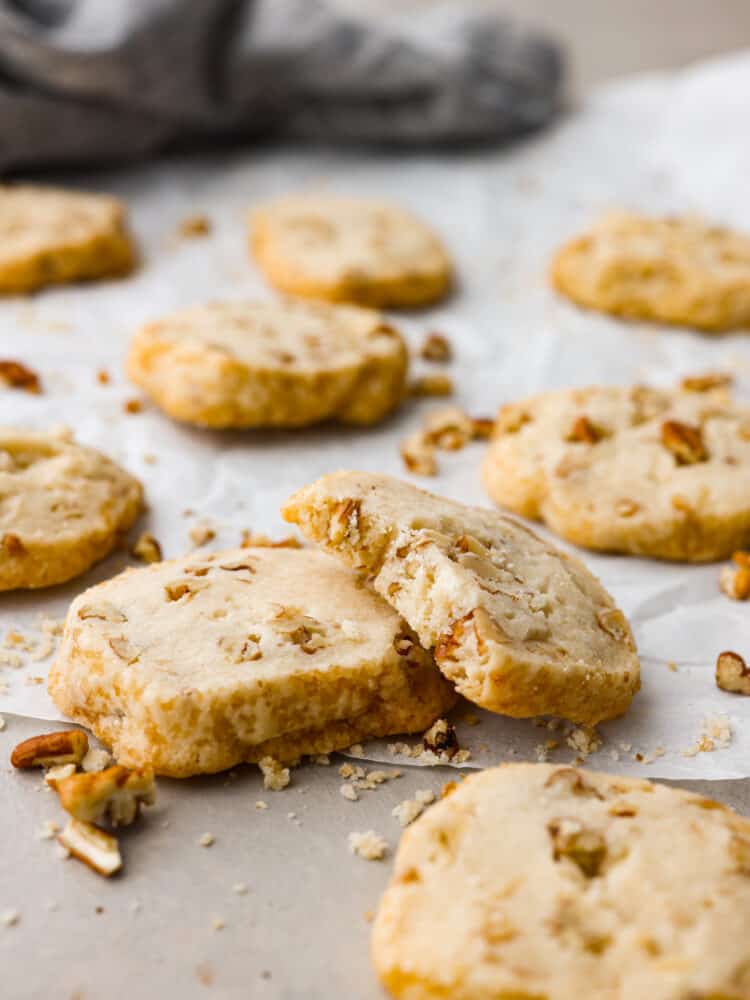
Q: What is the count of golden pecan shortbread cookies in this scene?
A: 9